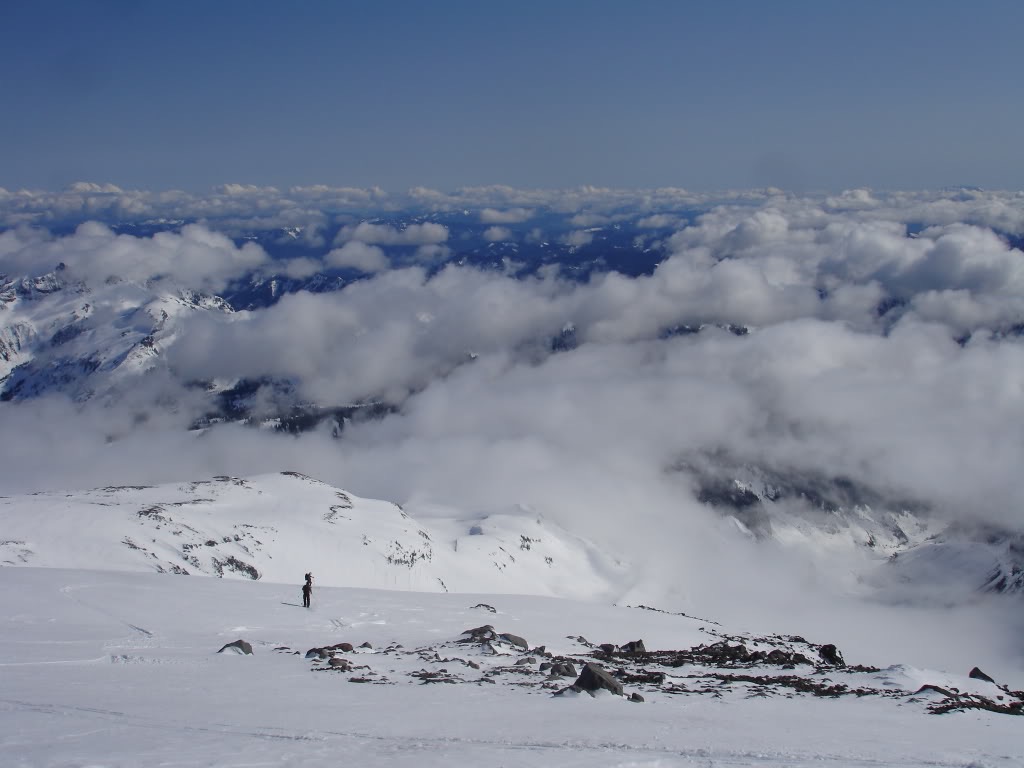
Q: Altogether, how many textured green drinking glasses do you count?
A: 0